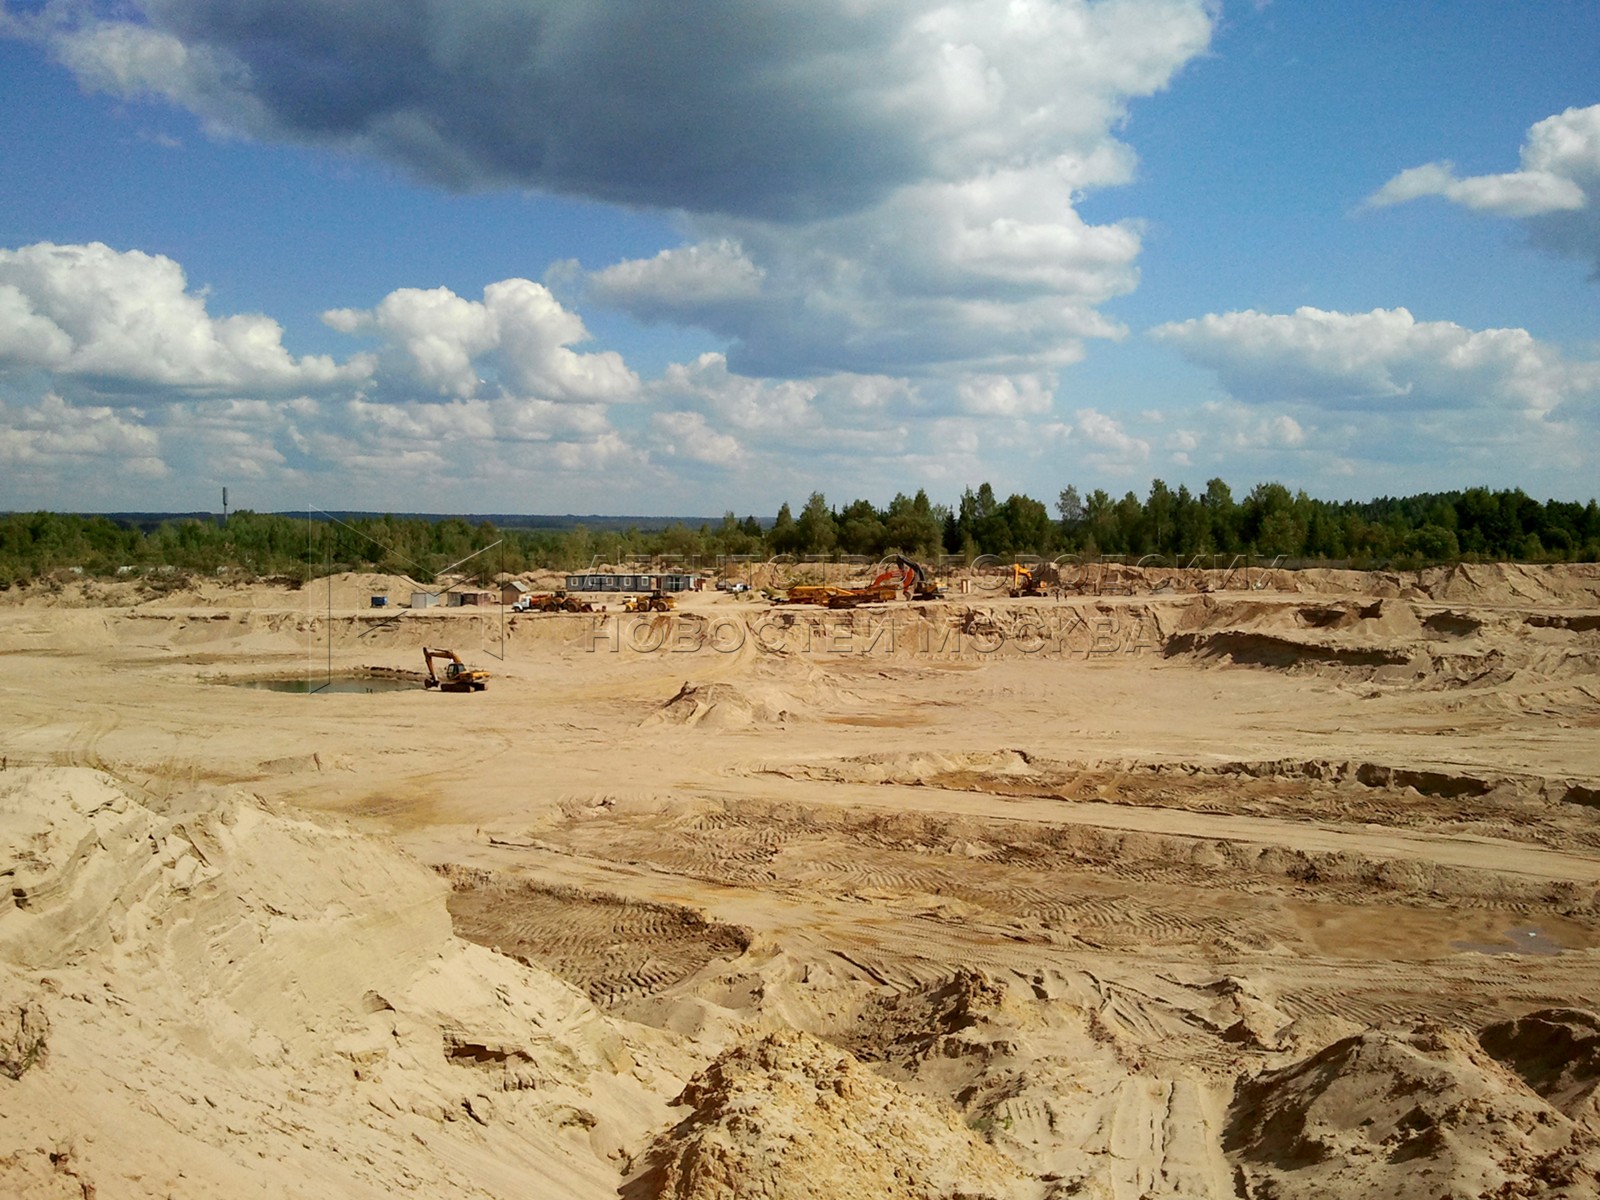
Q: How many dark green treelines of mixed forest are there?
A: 1